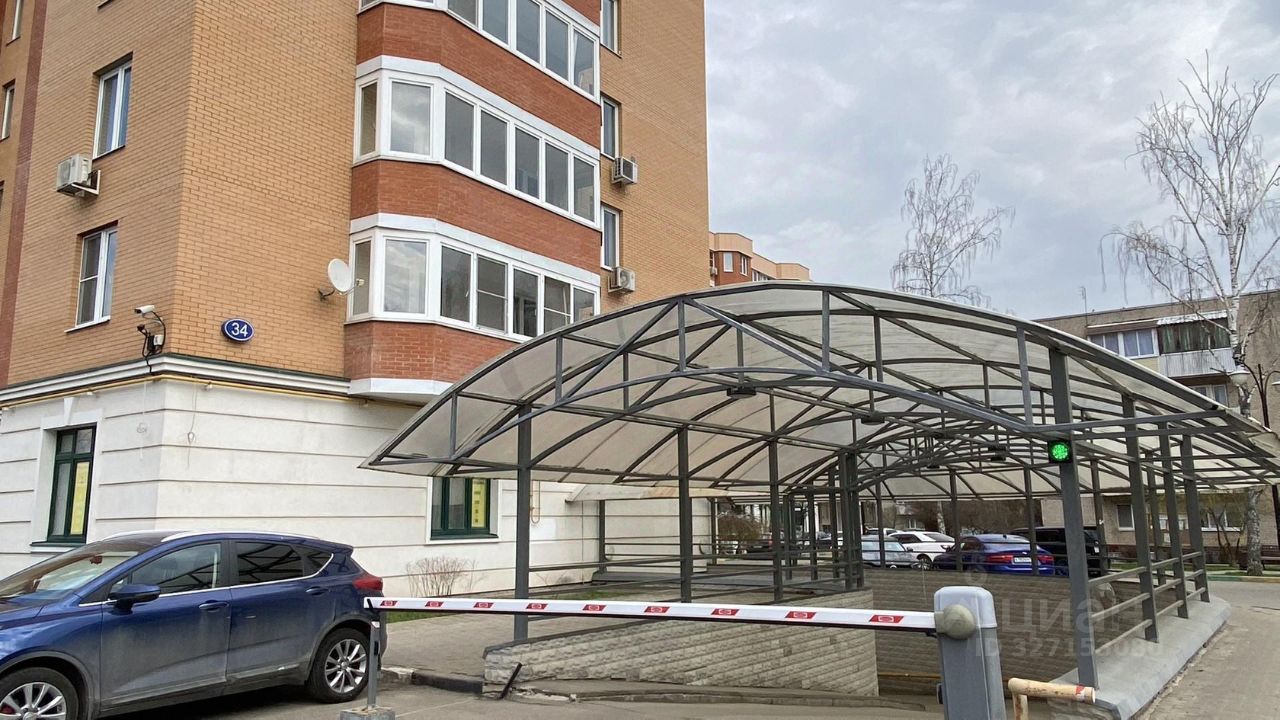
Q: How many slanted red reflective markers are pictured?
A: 9